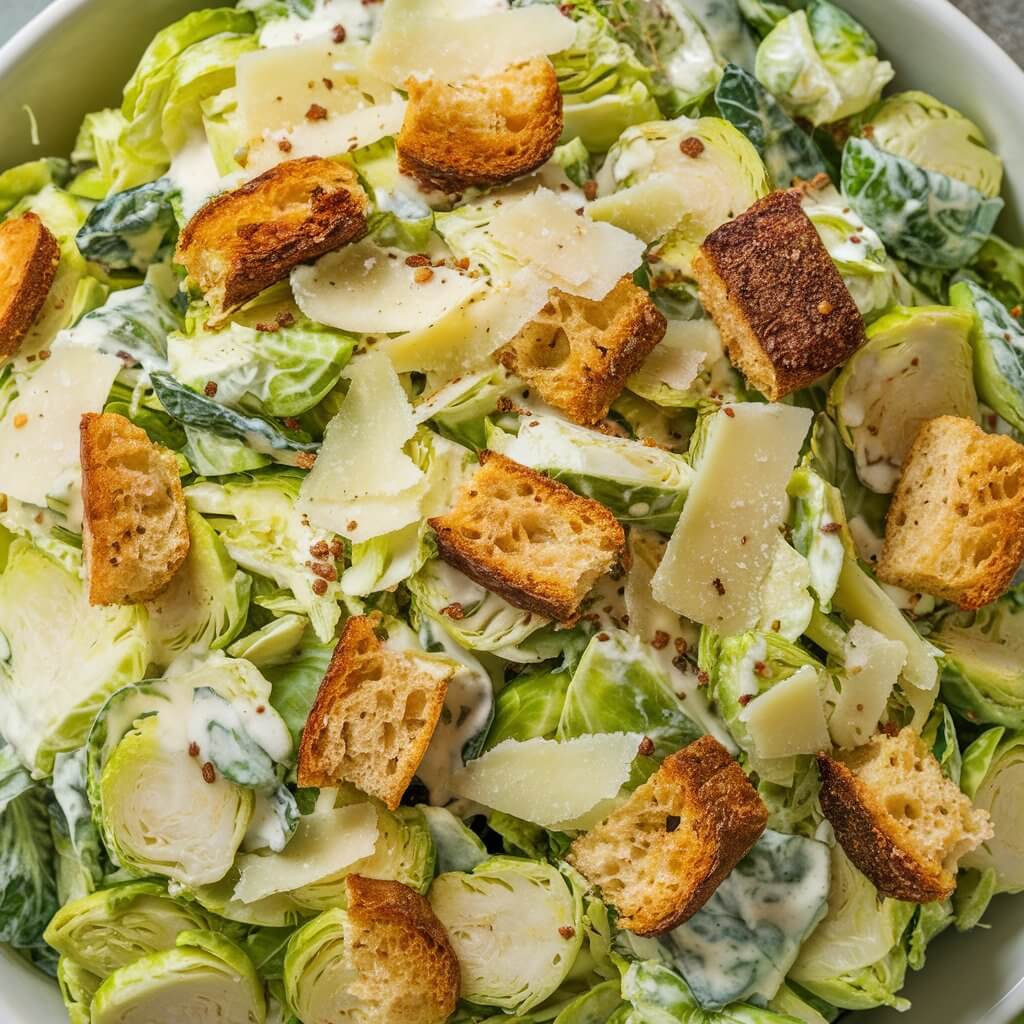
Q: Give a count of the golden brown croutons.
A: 12